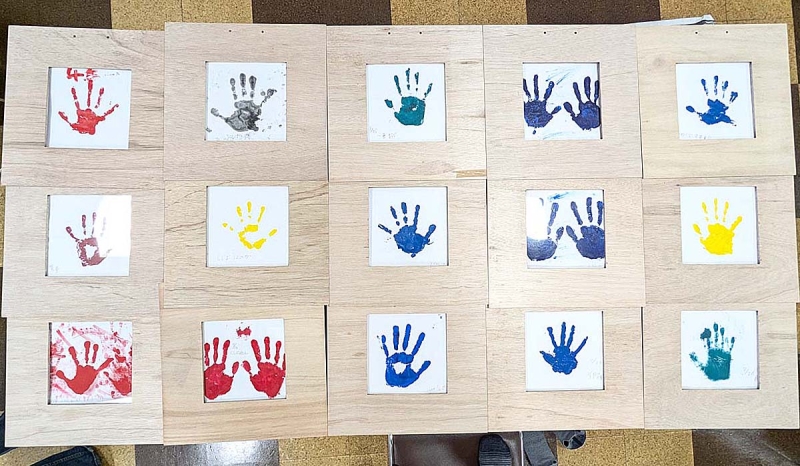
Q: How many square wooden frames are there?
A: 15